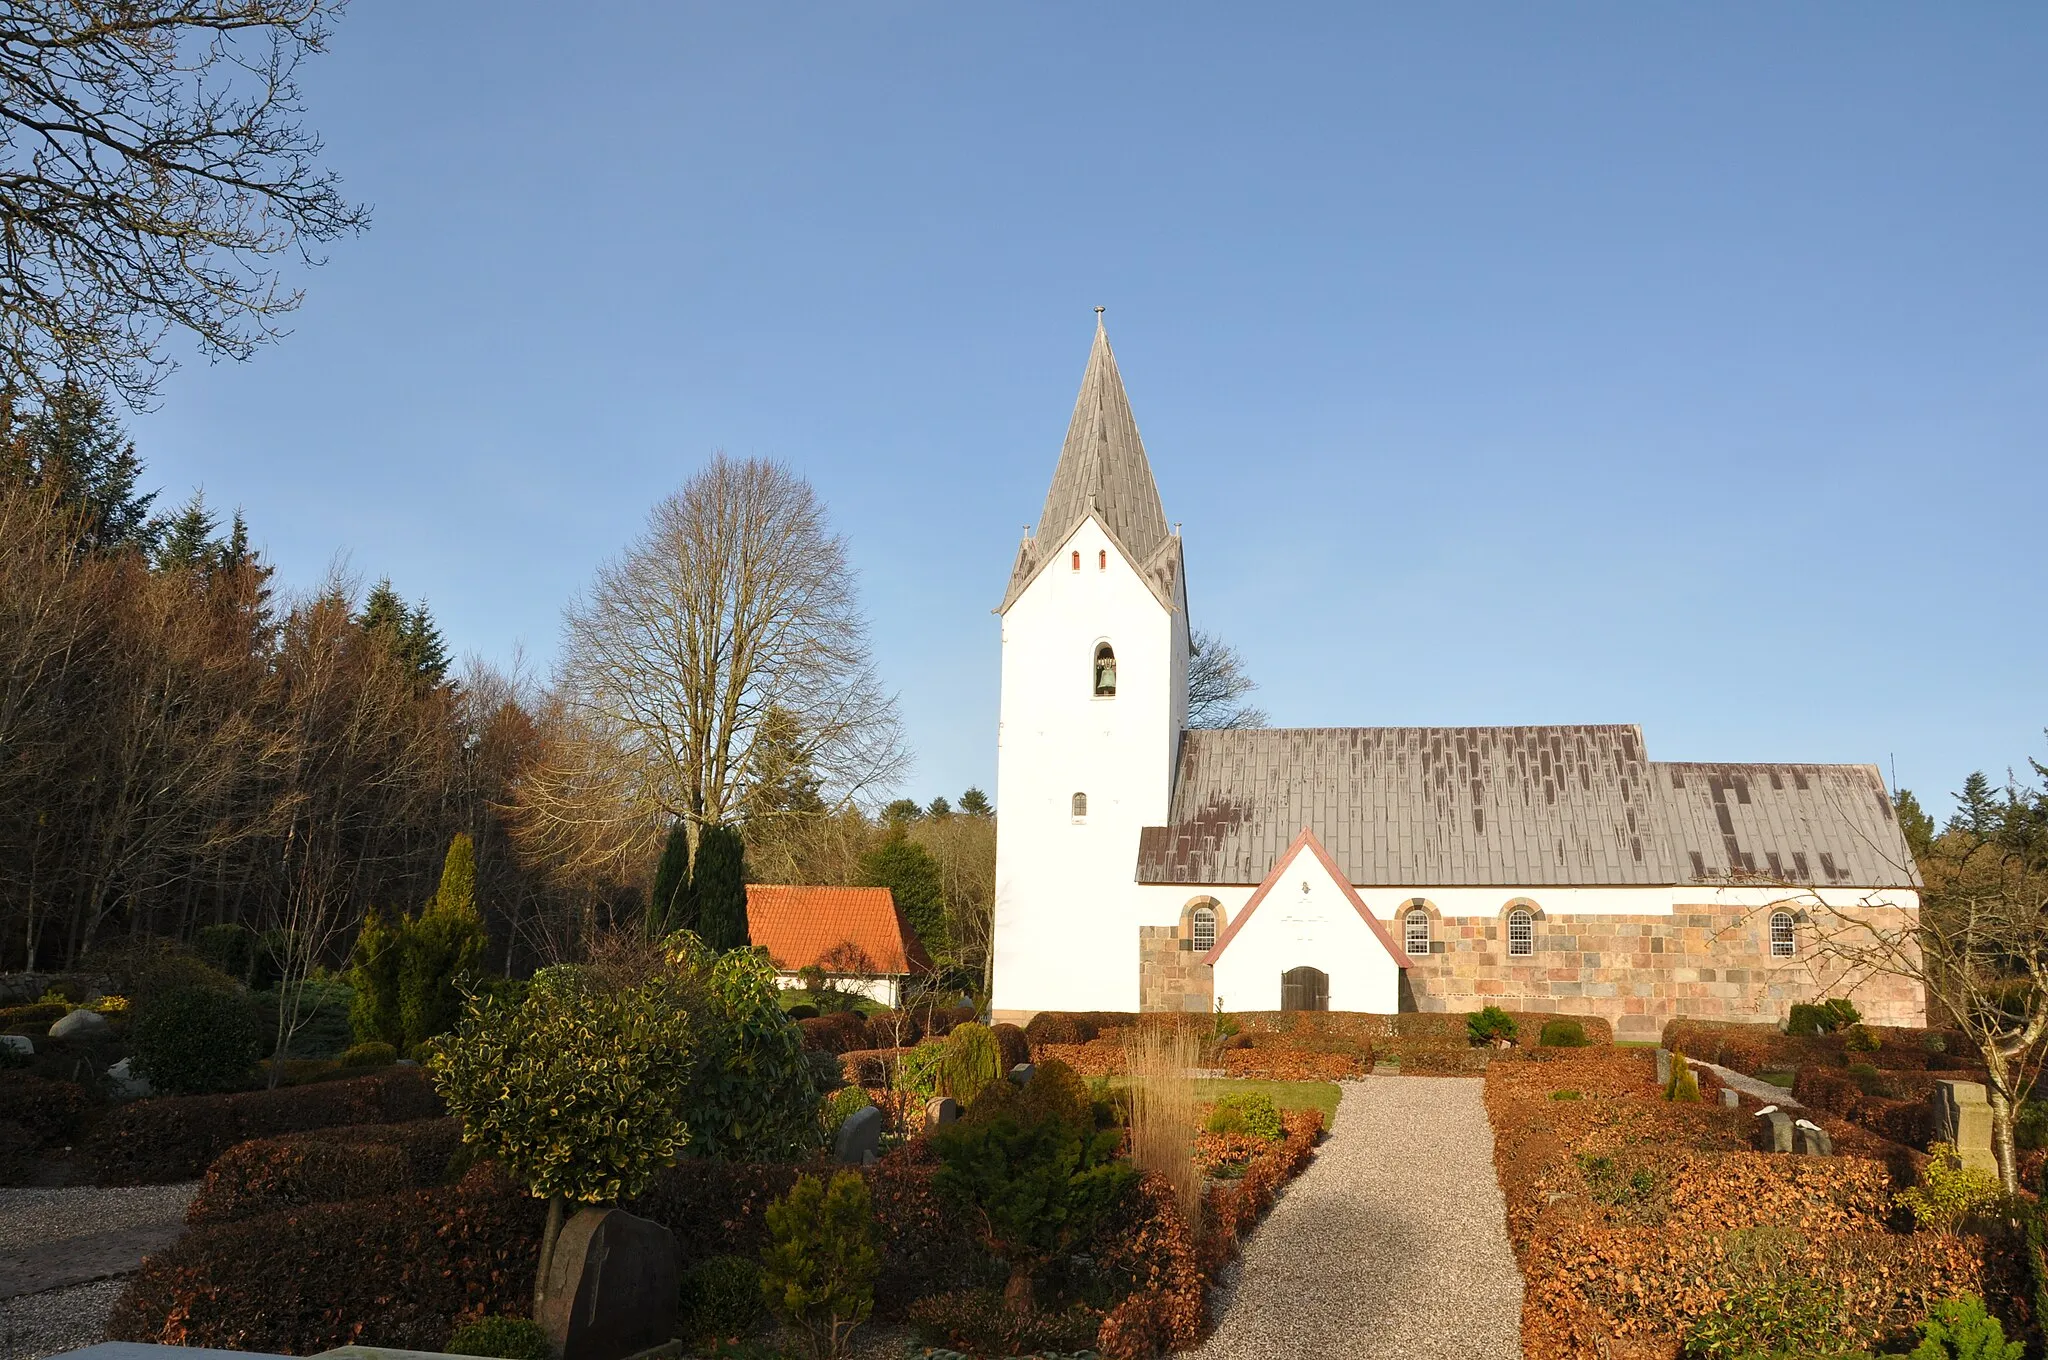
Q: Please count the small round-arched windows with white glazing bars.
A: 4